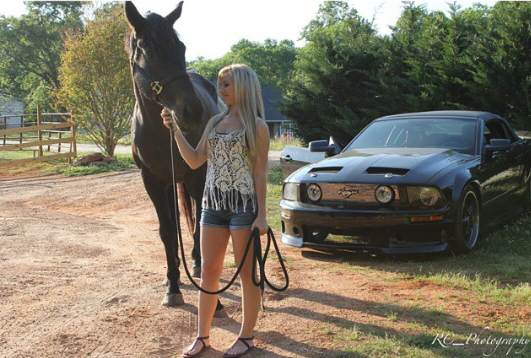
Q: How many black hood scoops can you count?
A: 2